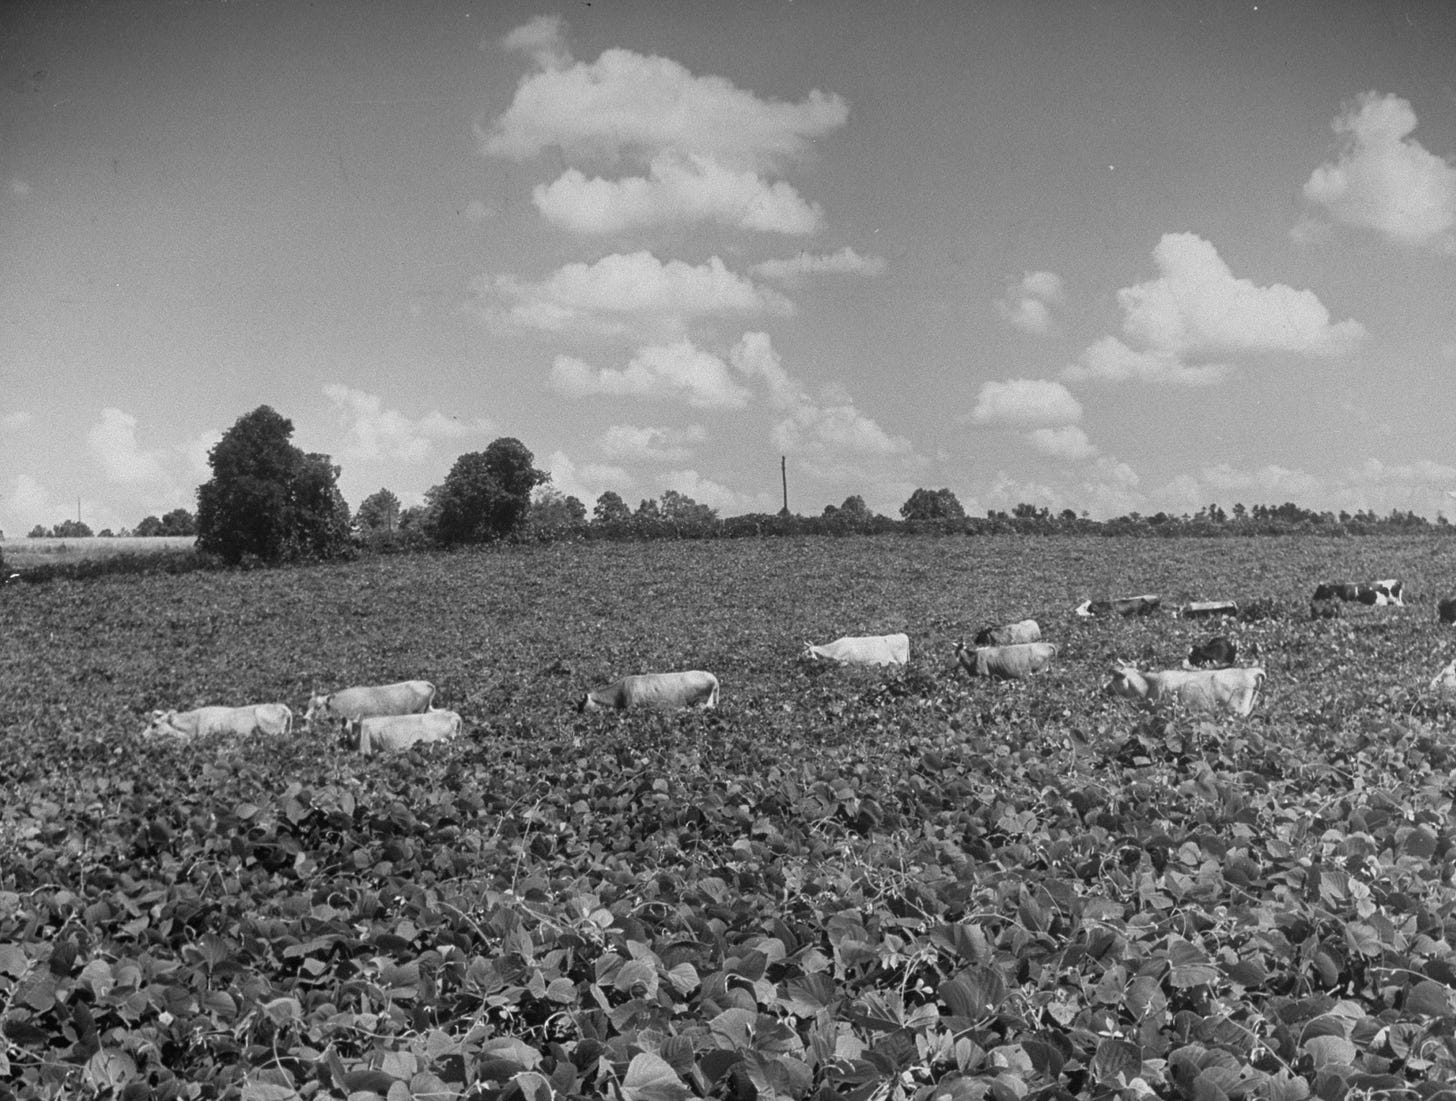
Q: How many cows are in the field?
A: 14